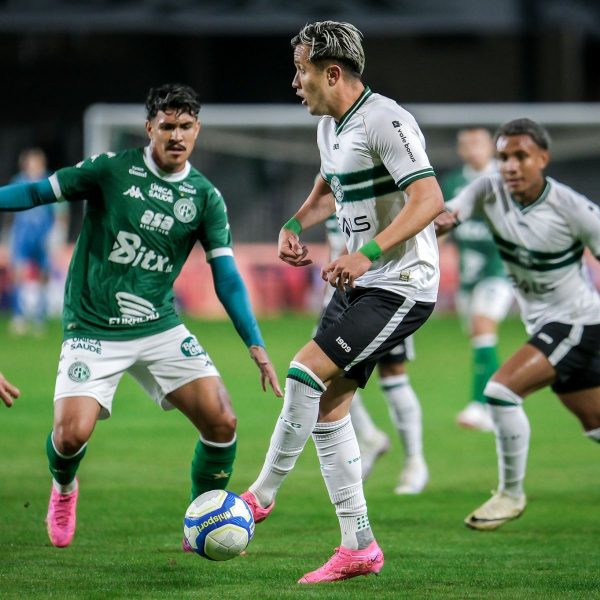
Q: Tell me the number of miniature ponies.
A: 0